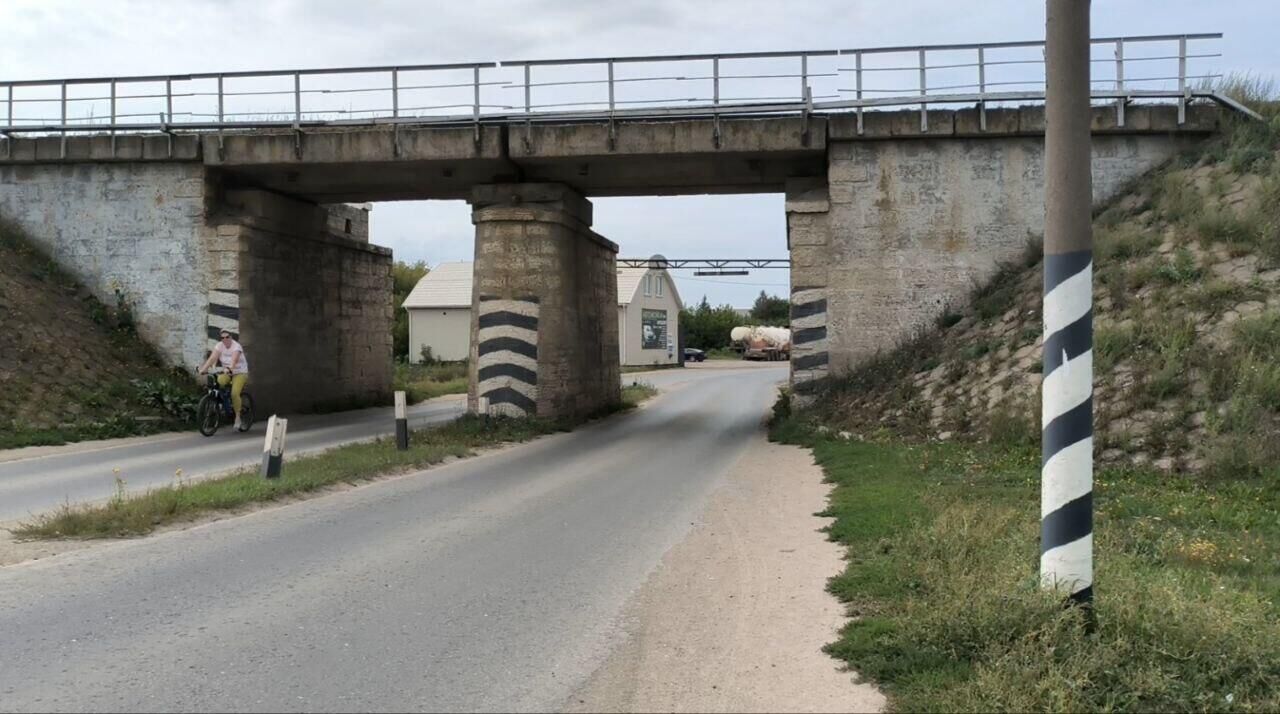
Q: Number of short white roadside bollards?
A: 3